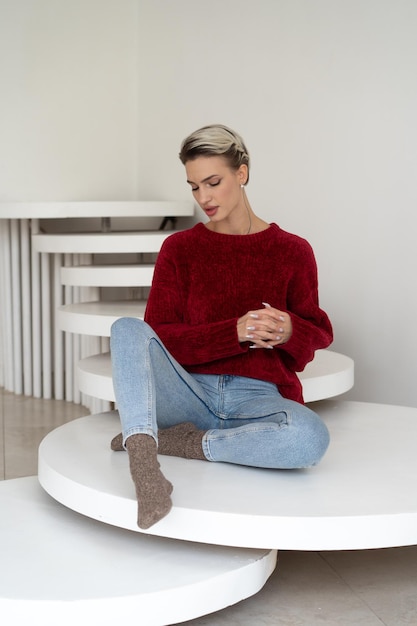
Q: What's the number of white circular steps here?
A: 7